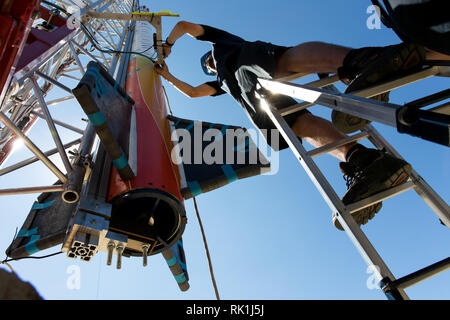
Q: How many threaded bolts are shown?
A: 3